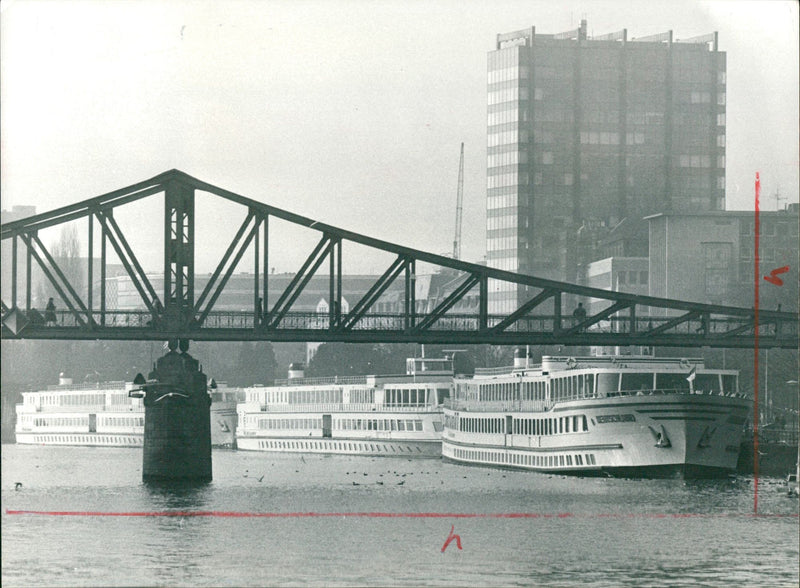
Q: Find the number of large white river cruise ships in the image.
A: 3